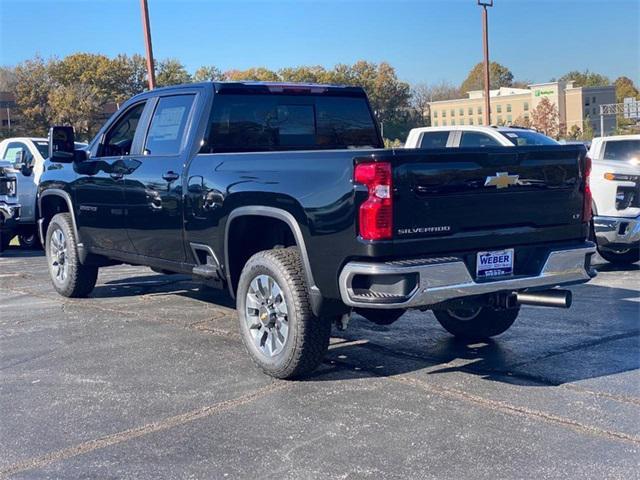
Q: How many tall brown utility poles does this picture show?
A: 2